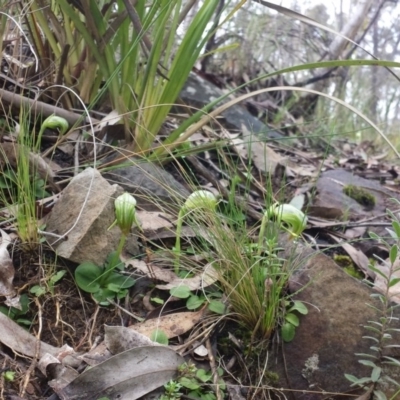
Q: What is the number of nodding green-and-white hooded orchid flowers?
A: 4